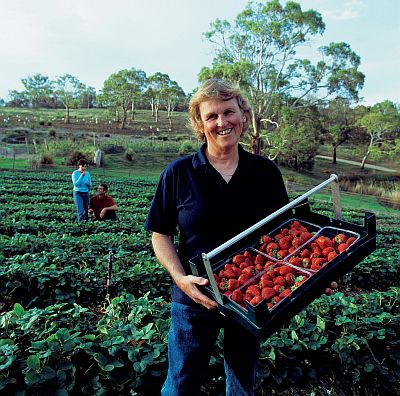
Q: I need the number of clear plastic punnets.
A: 4